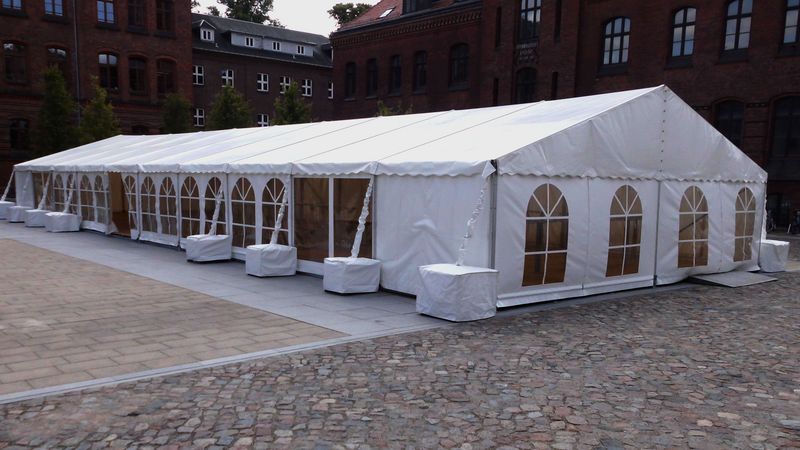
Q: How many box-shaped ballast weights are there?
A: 9